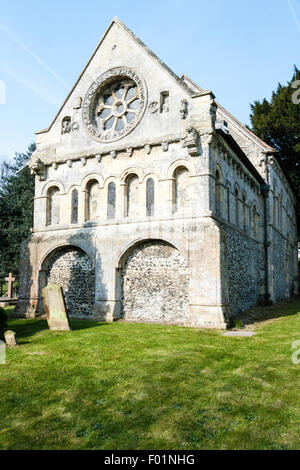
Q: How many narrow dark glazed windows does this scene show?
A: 3